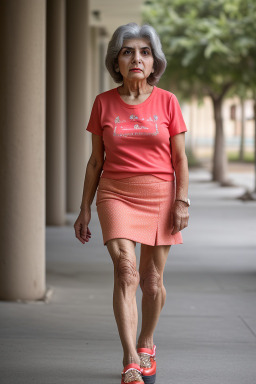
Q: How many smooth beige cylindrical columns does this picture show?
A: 3